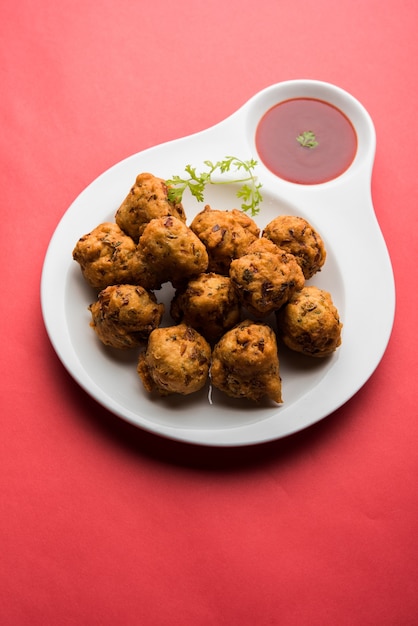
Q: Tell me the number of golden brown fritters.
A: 11